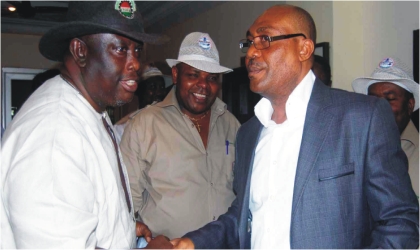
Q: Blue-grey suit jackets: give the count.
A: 1